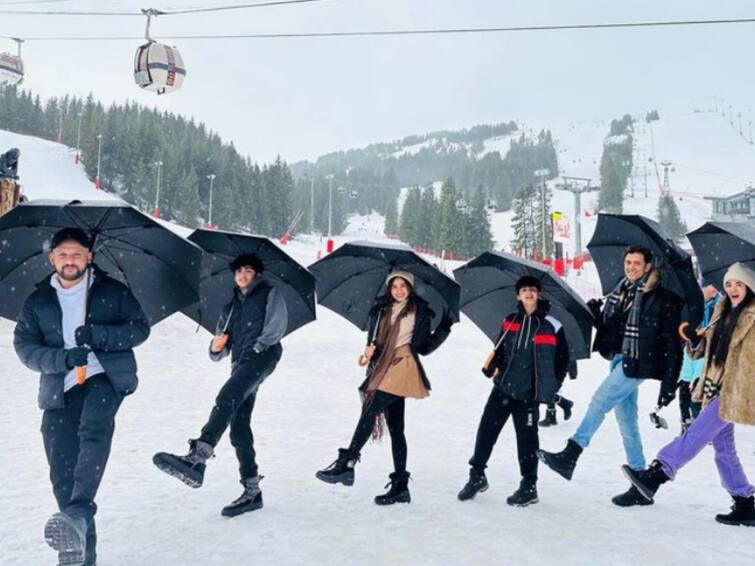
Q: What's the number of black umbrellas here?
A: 6